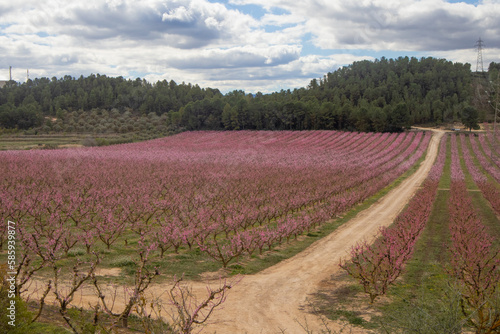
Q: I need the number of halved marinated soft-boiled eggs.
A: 0